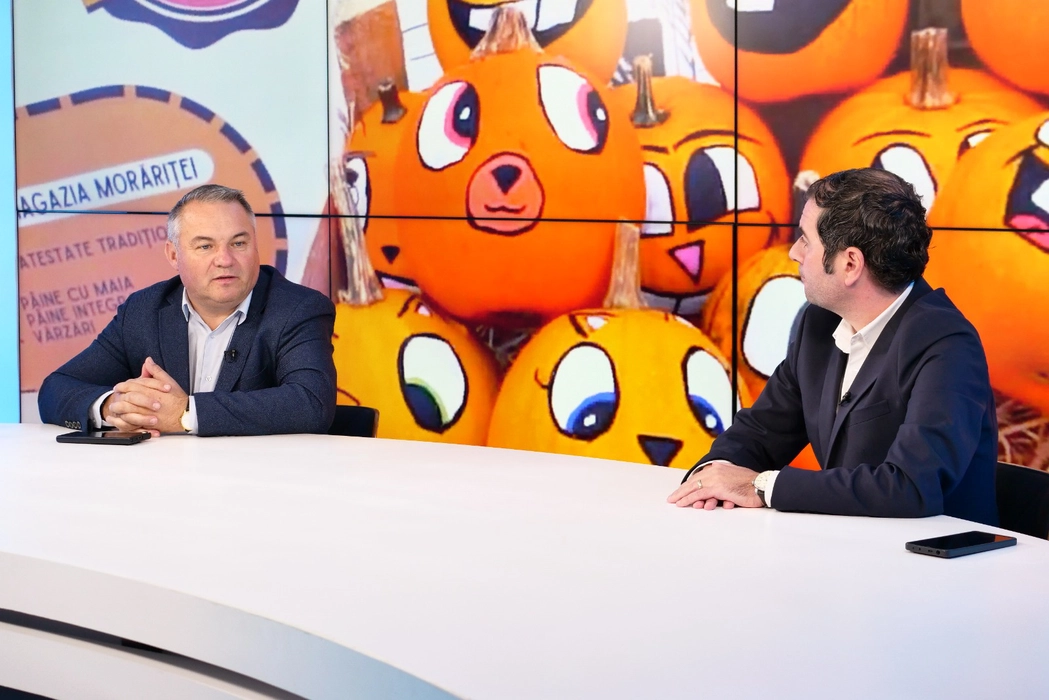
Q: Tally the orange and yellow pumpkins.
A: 11